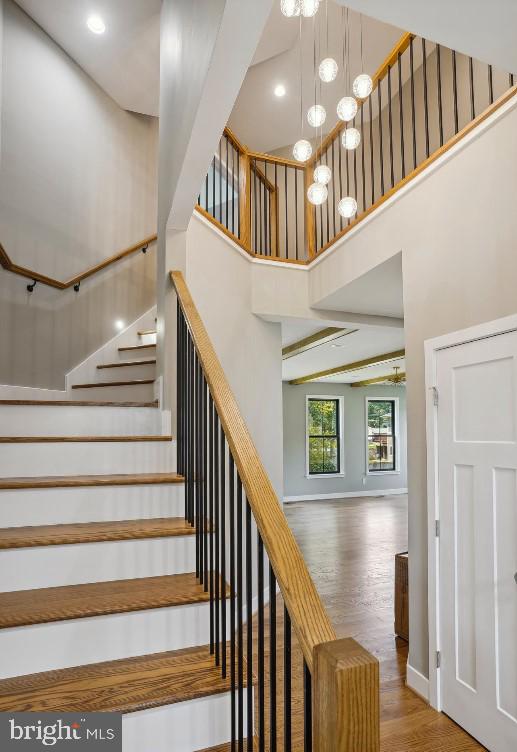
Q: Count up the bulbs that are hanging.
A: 11